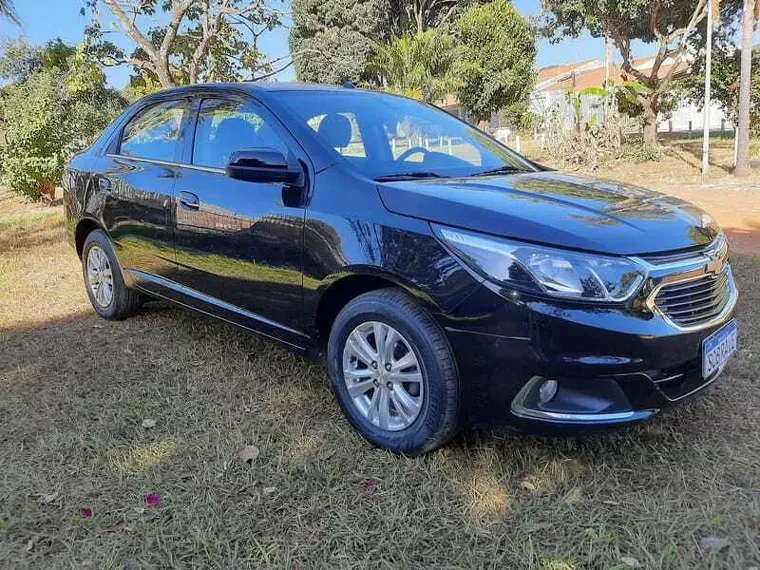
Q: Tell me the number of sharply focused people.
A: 0